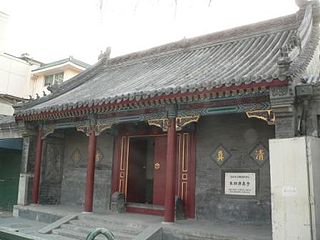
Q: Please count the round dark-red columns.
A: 3